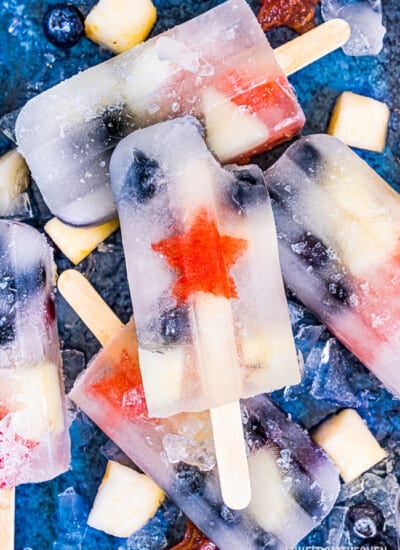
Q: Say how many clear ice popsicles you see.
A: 5